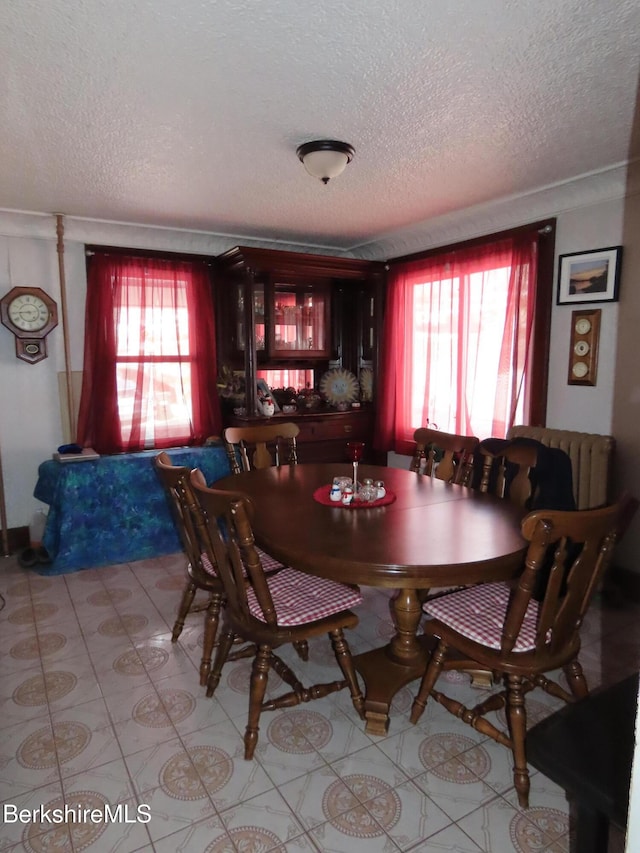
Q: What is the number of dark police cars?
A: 0